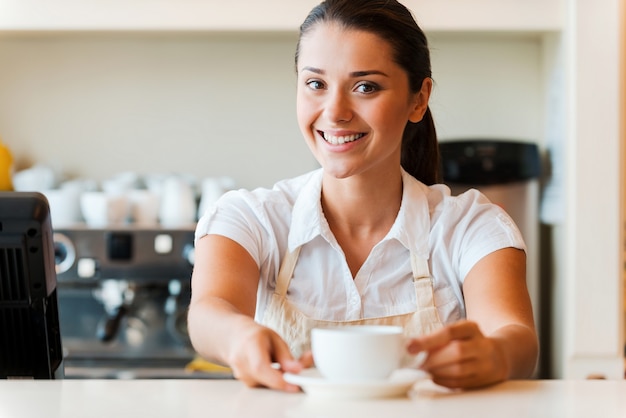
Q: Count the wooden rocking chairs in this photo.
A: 0